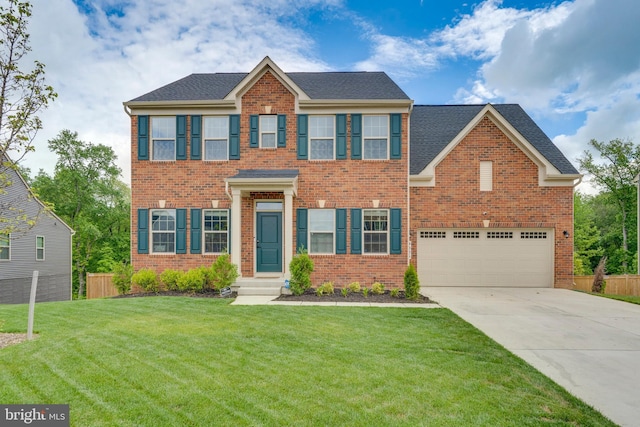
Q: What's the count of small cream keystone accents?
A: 6